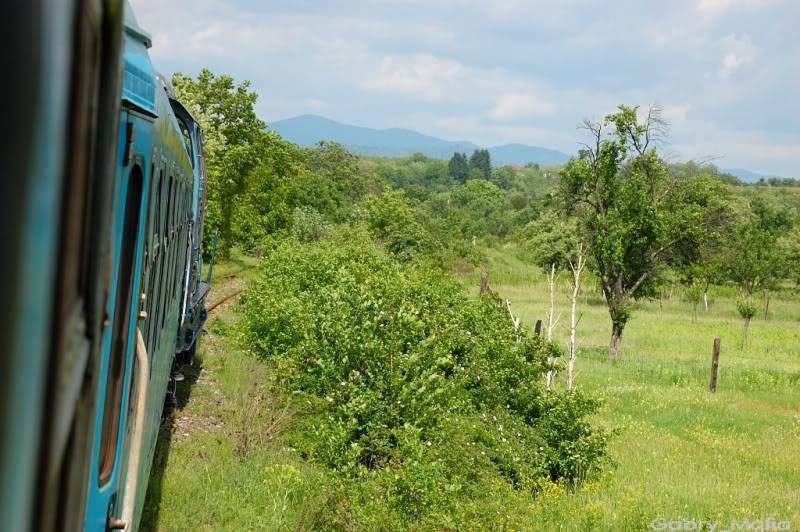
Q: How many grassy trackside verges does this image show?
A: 1